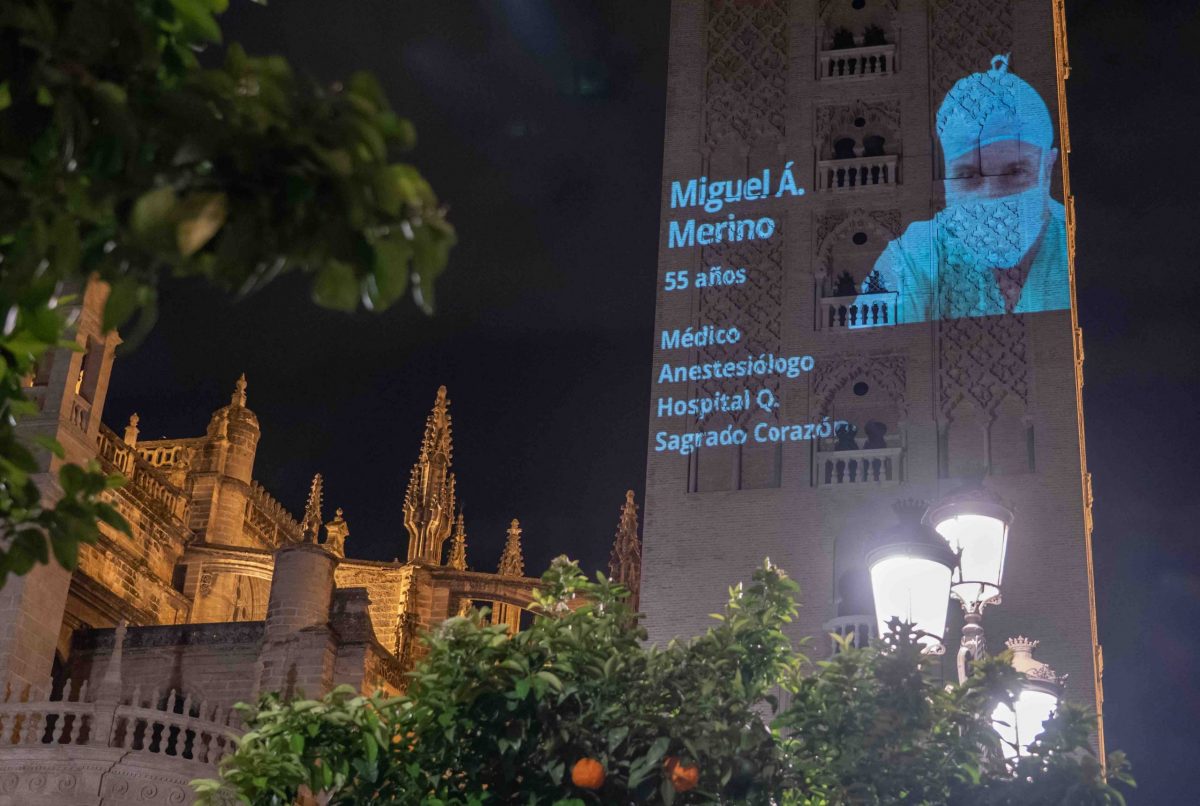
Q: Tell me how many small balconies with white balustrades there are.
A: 5